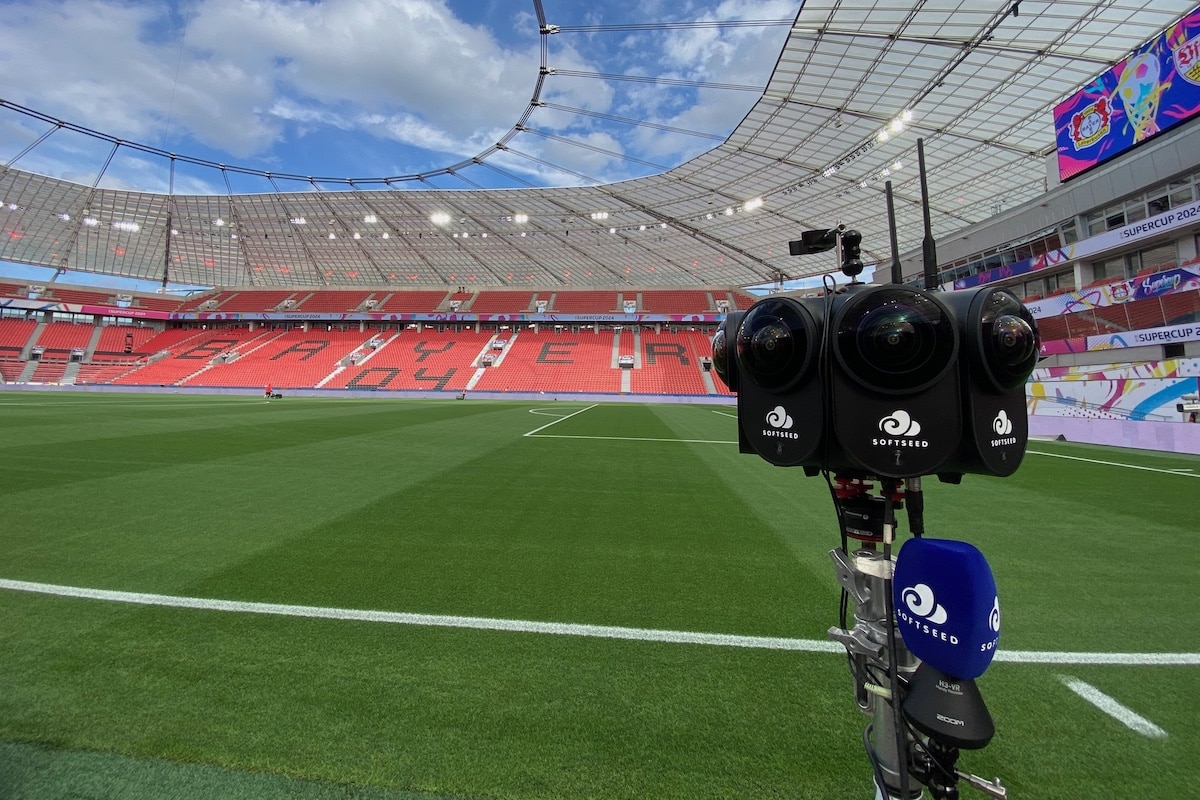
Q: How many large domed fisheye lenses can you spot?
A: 4